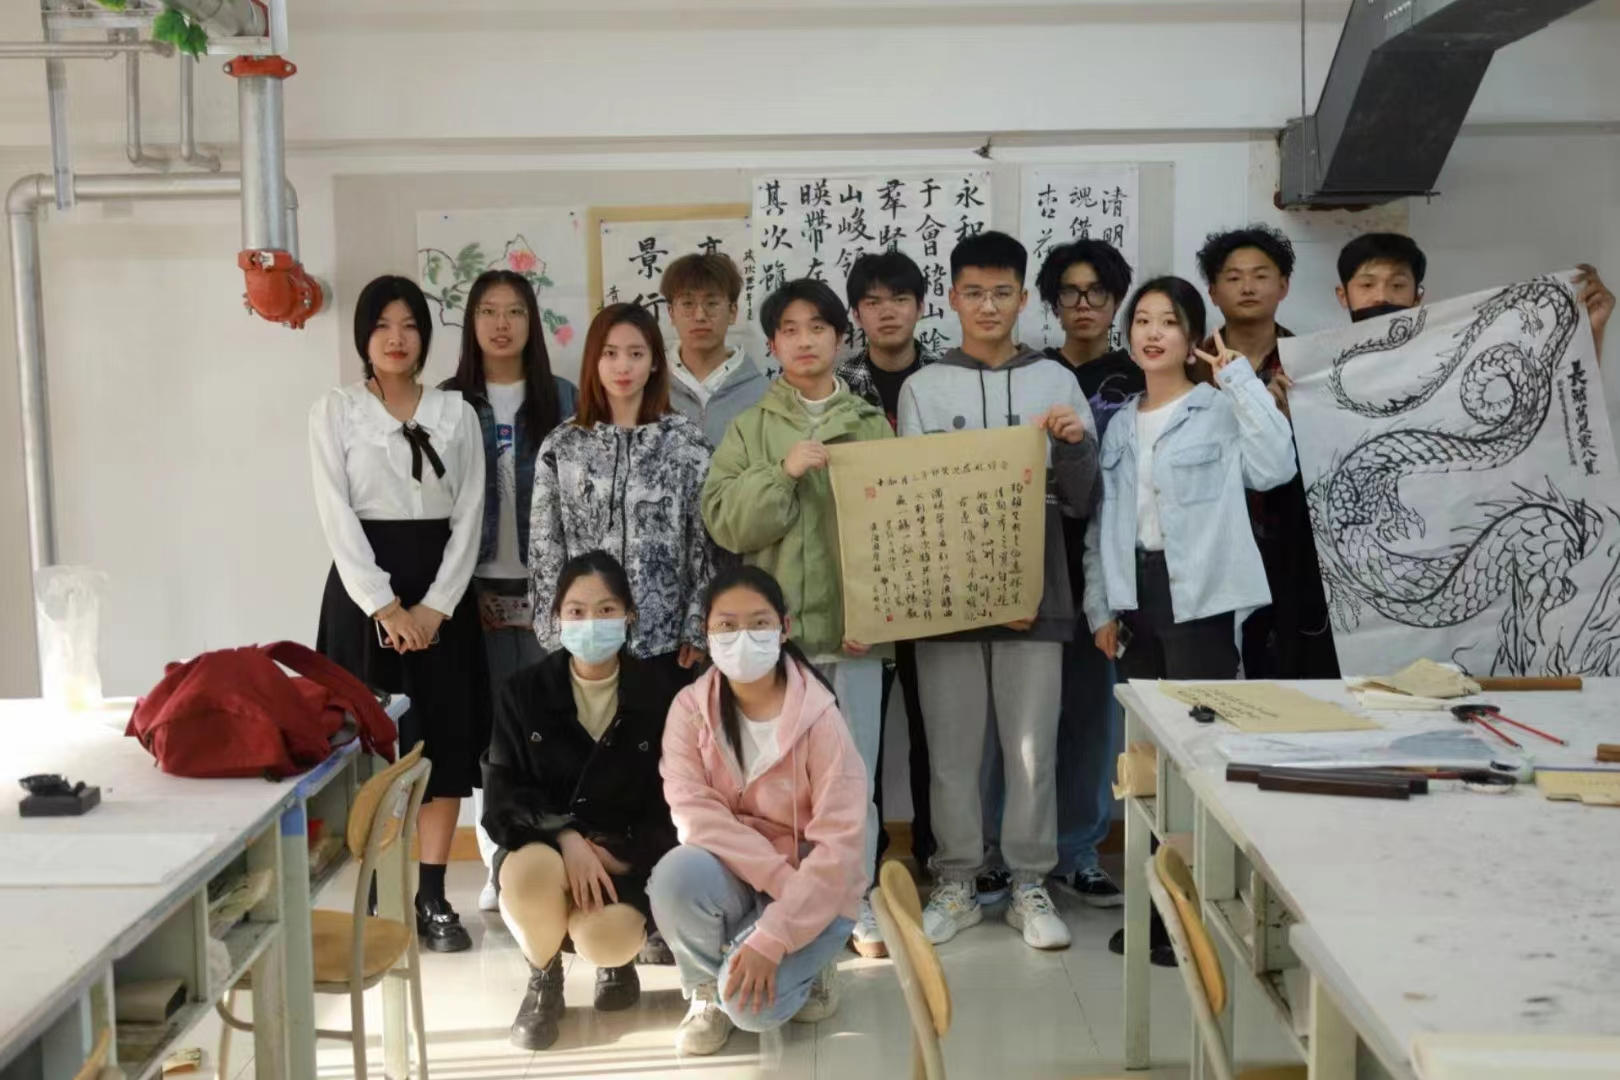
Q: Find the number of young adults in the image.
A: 13